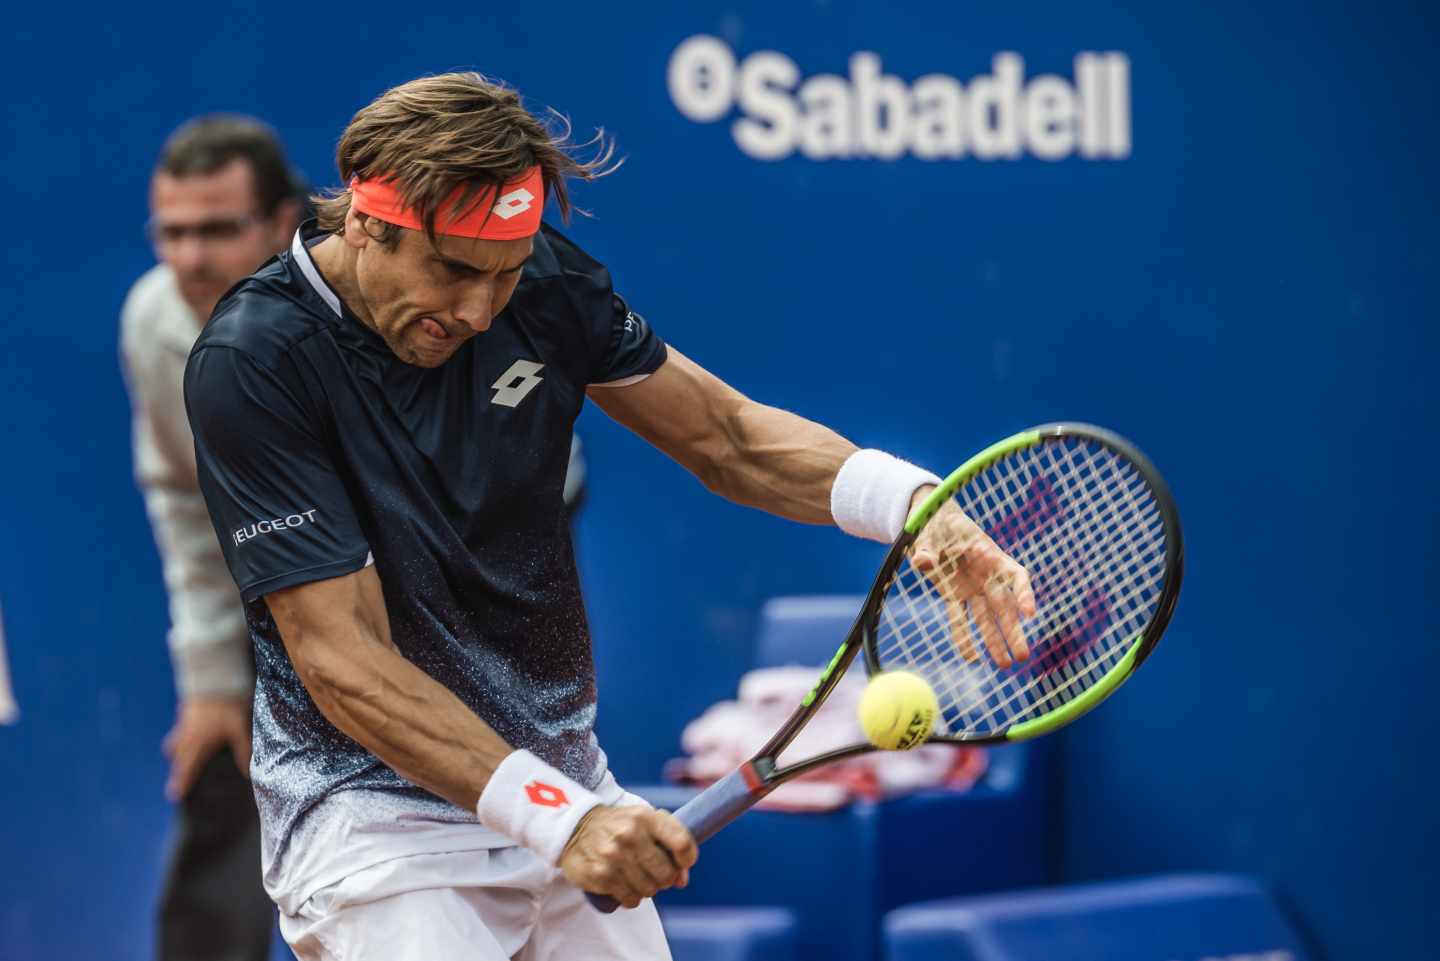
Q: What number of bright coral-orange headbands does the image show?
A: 1